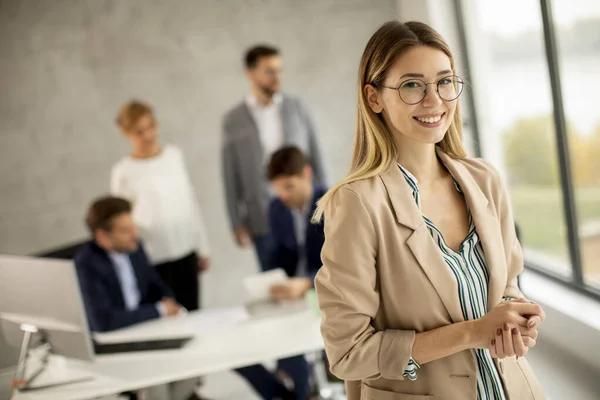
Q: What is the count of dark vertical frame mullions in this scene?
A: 2